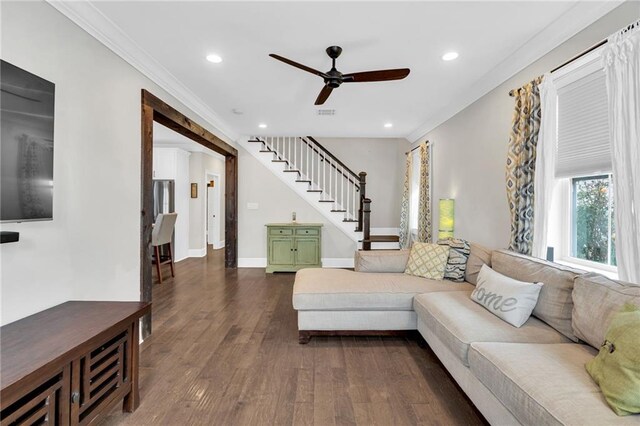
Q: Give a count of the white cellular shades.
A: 1